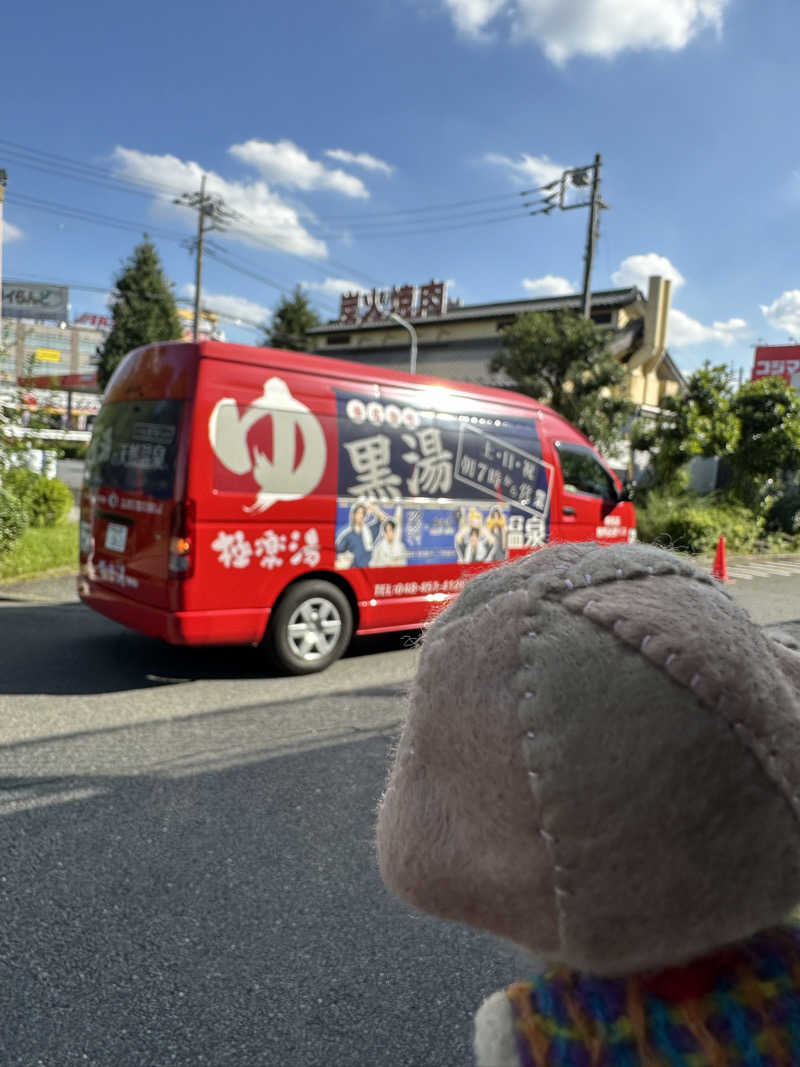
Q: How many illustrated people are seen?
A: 4